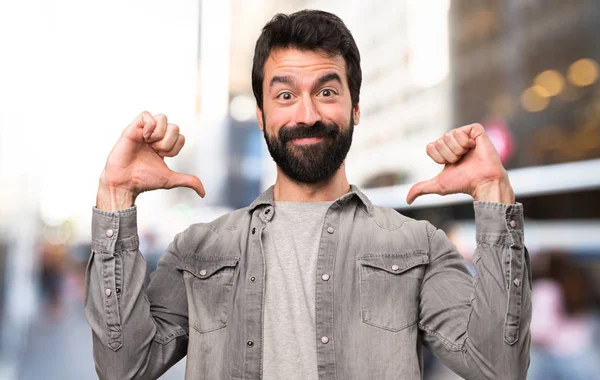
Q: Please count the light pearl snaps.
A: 9